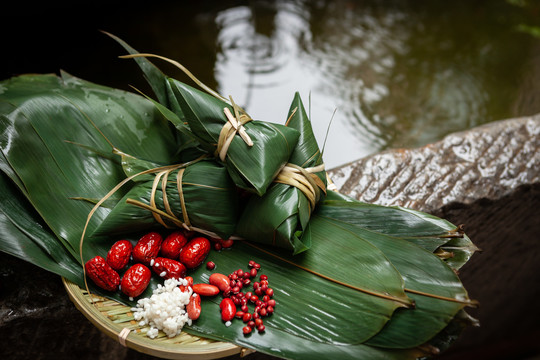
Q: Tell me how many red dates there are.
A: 7